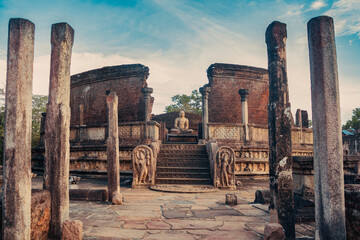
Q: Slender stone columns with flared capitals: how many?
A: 3